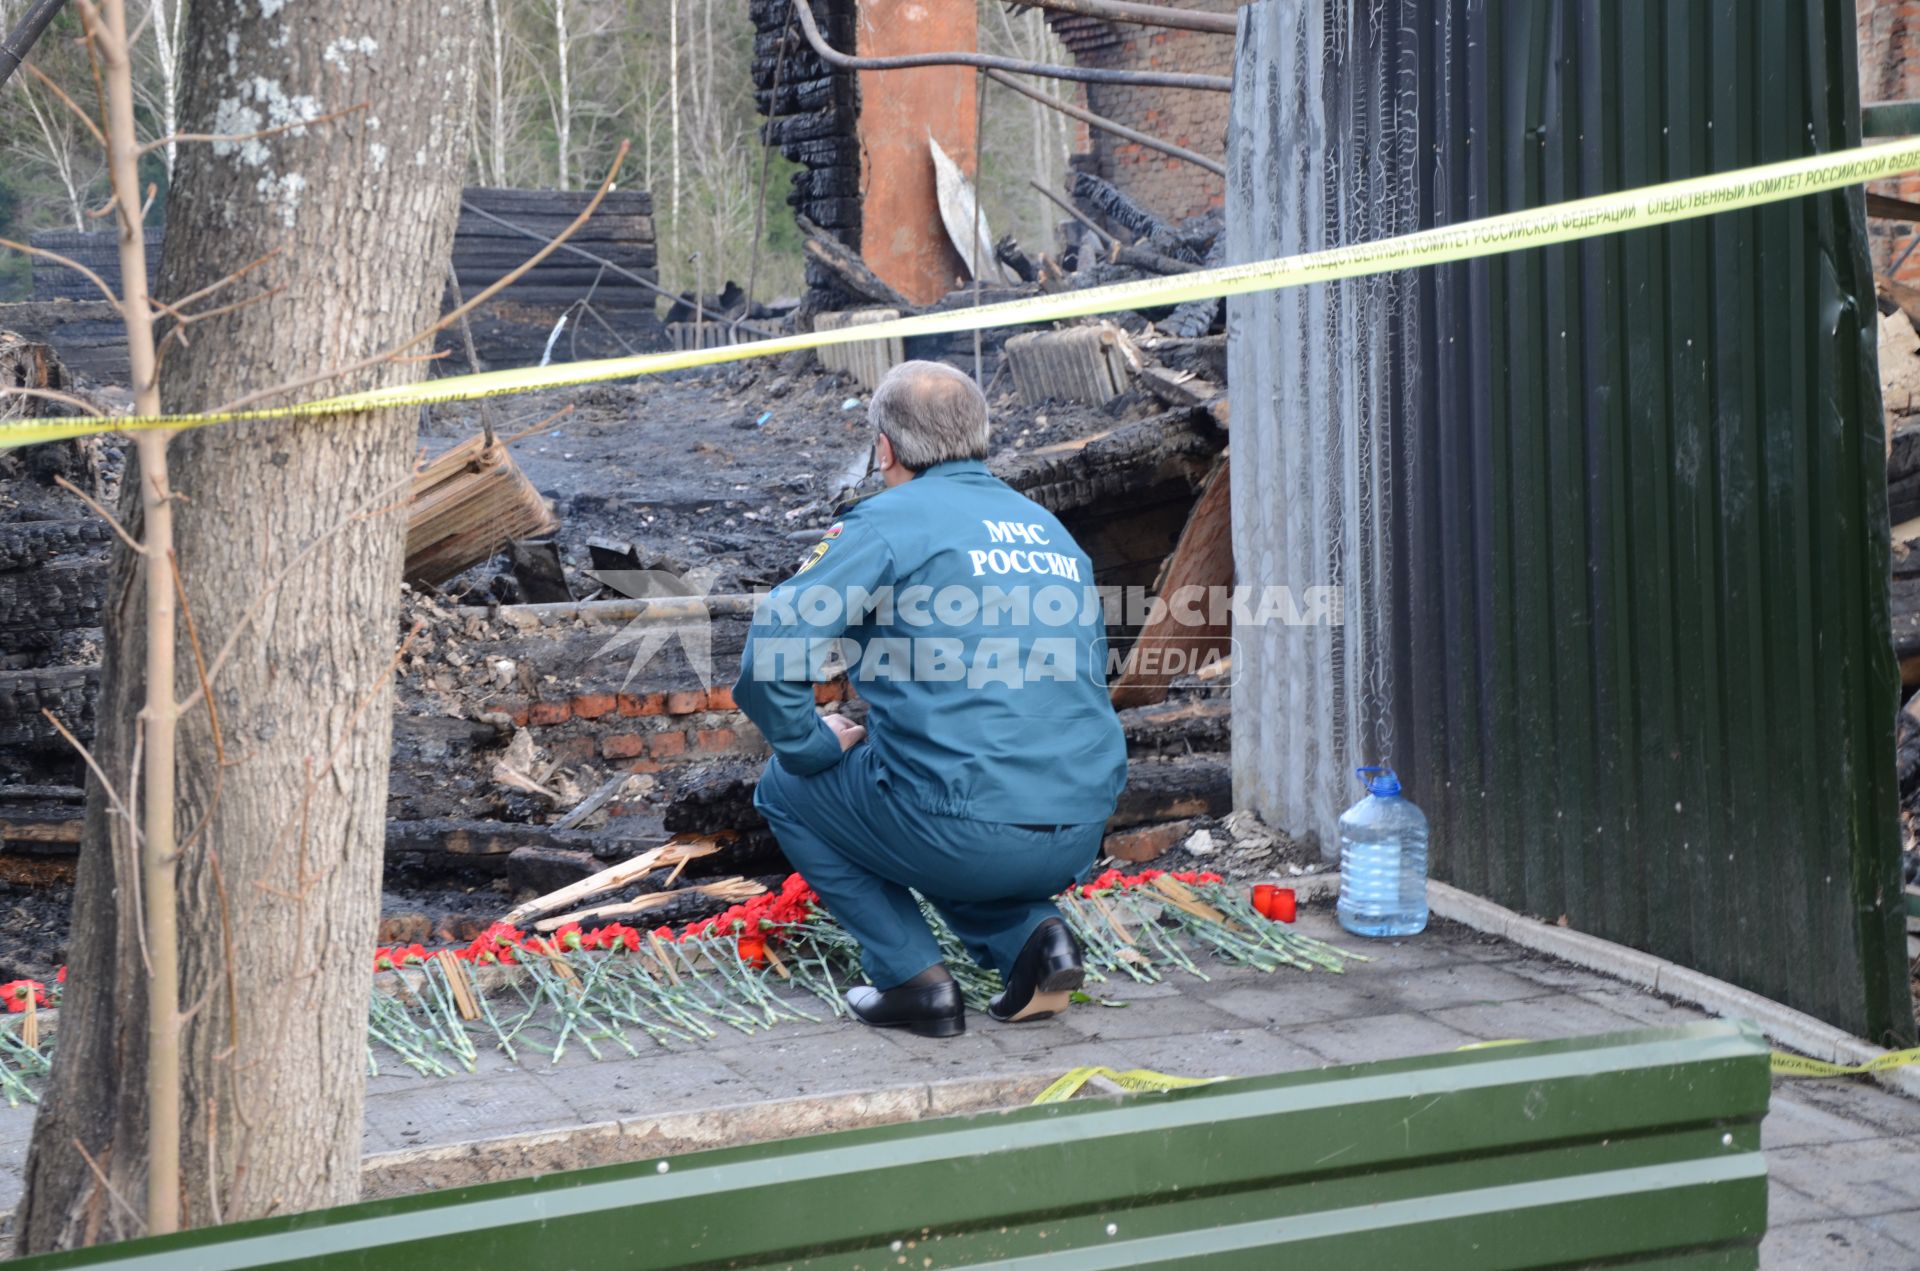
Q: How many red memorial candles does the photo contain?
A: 3